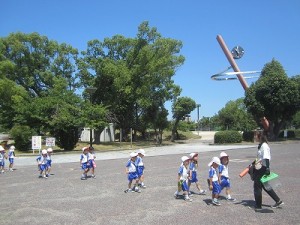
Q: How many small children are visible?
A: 12